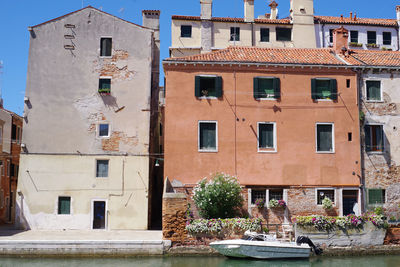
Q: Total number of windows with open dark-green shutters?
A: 3